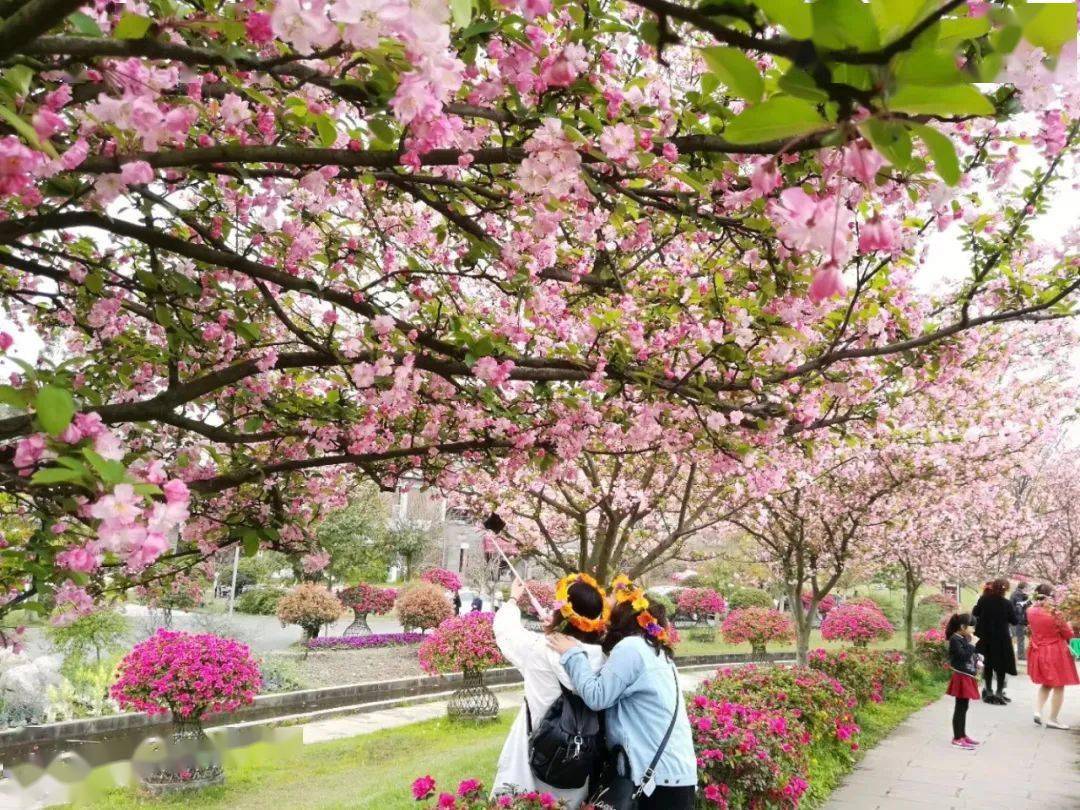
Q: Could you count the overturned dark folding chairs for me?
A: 0